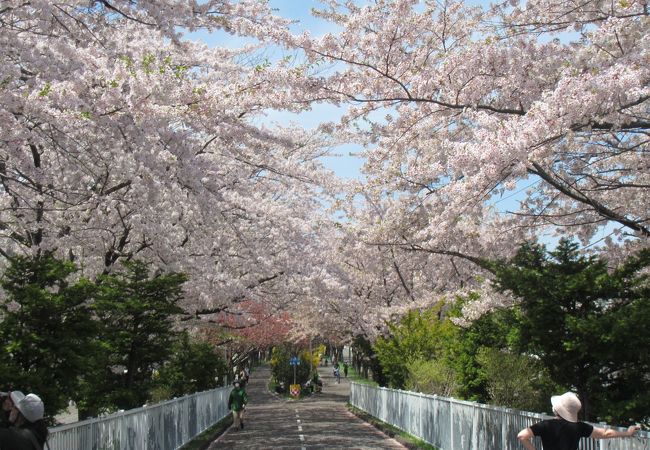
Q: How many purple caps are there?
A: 0